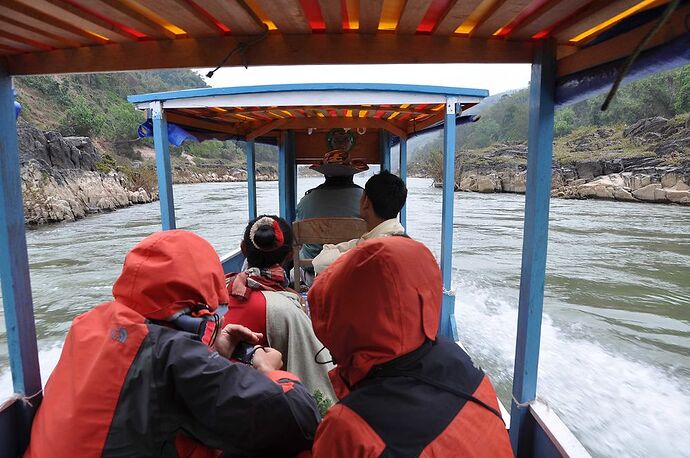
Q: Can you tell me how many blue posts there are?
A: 8